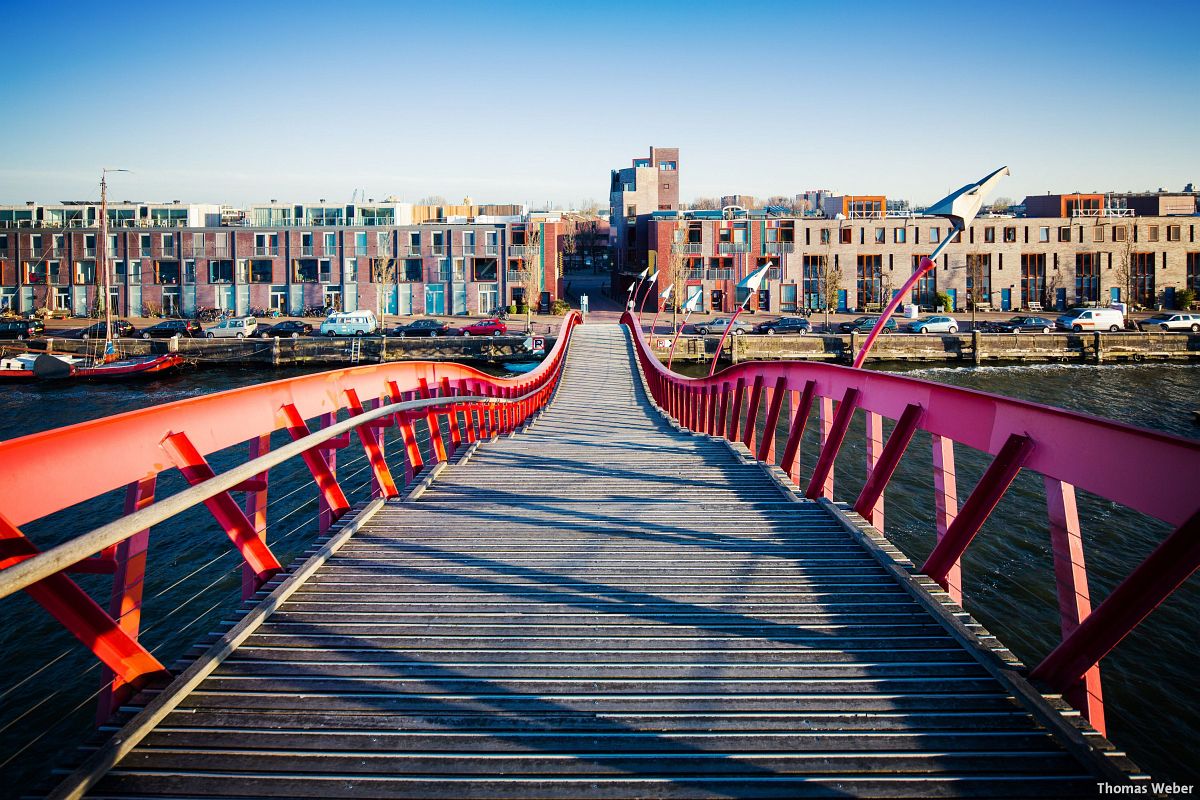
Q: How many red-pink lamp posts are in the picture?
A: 7